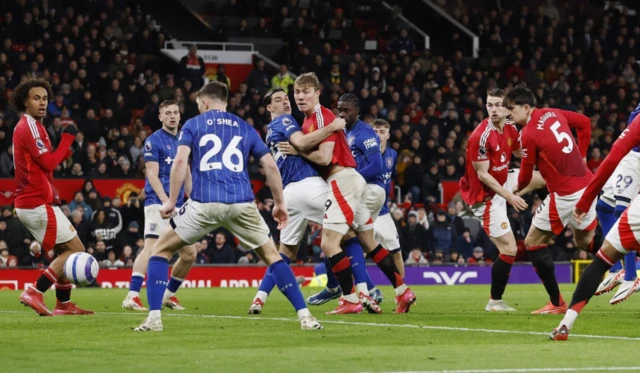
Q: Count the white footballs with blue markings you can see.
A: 1